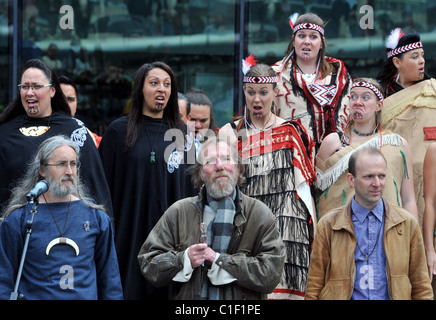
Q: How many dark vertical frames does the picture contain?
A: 2